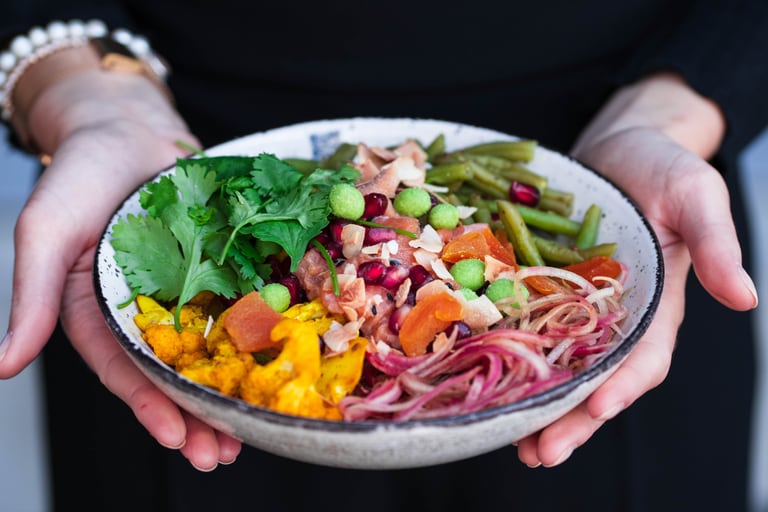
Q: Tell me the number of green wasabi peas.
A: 7